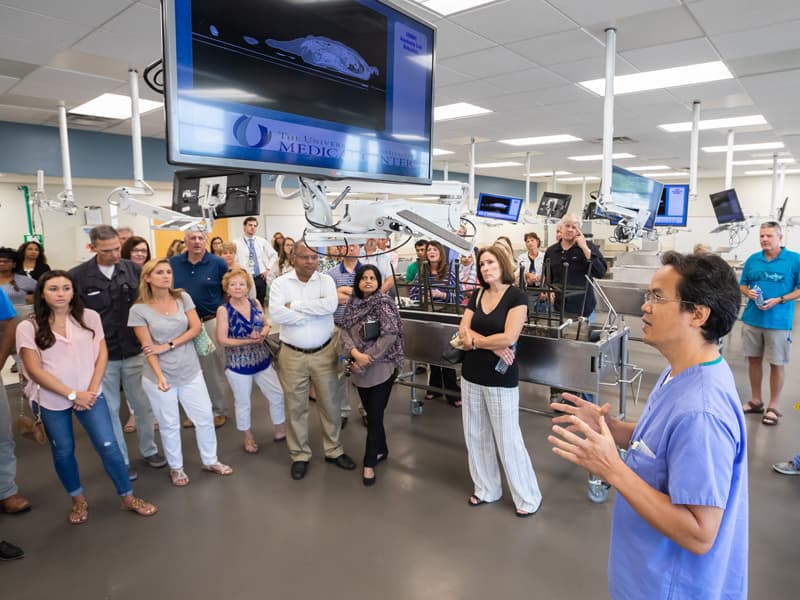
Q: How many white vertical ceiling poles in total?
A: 12